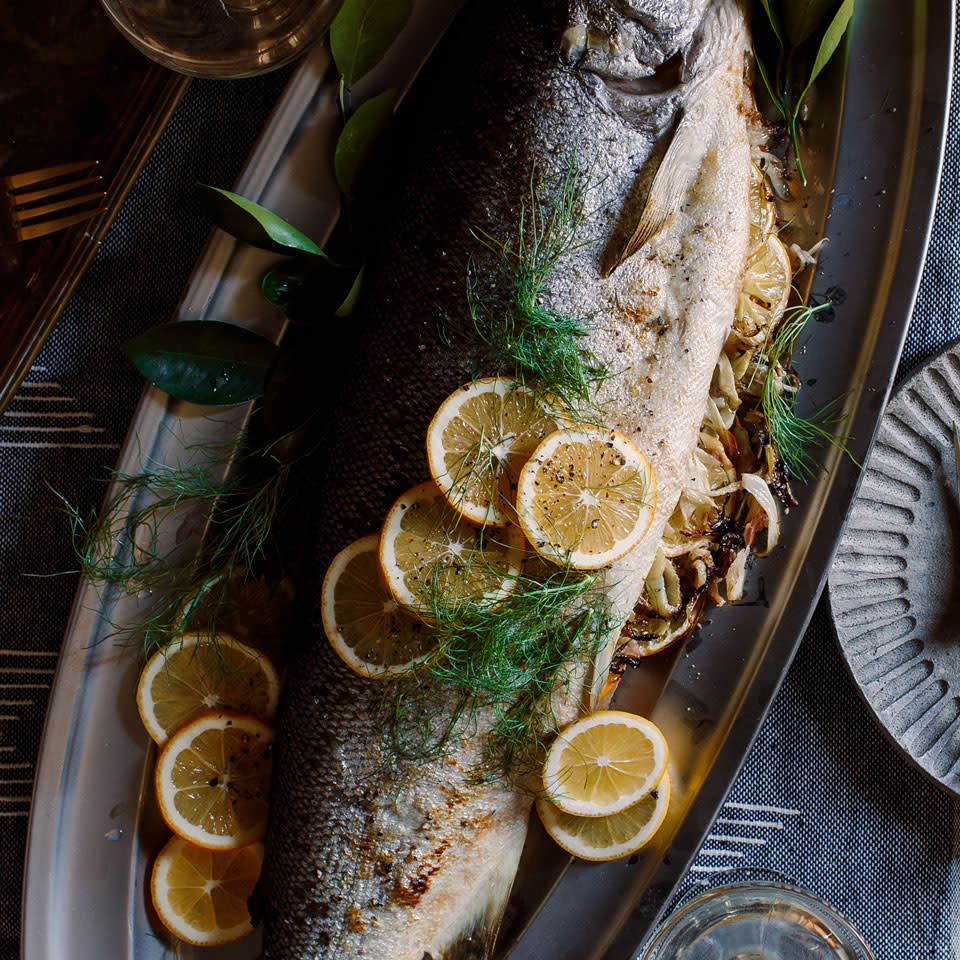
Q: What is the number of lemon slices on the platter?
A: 11